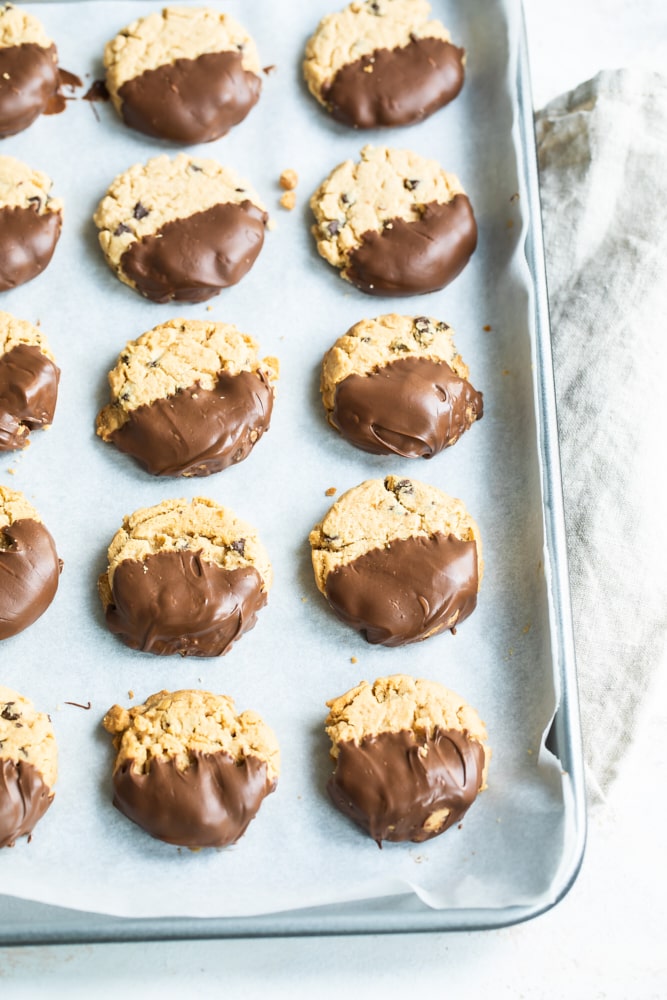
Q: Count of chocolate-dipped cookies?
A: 15